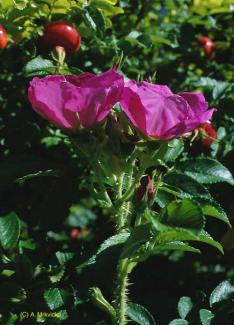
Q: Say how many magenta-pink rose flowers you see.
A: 2